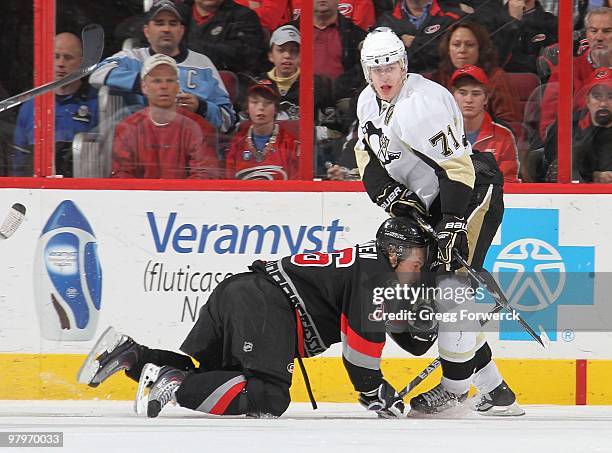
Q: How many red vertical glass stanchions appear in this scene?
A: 3